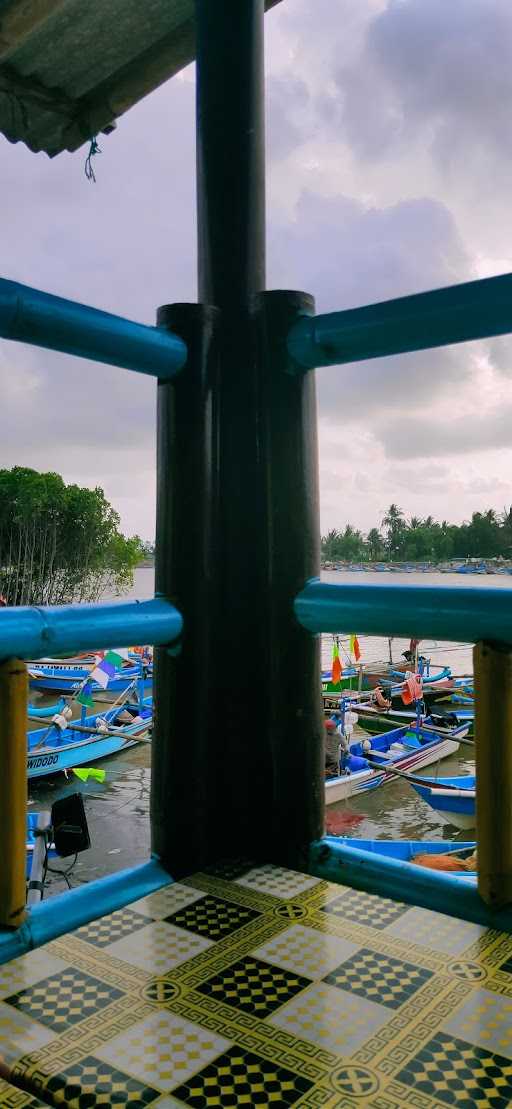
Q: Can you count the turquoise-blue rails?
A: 6